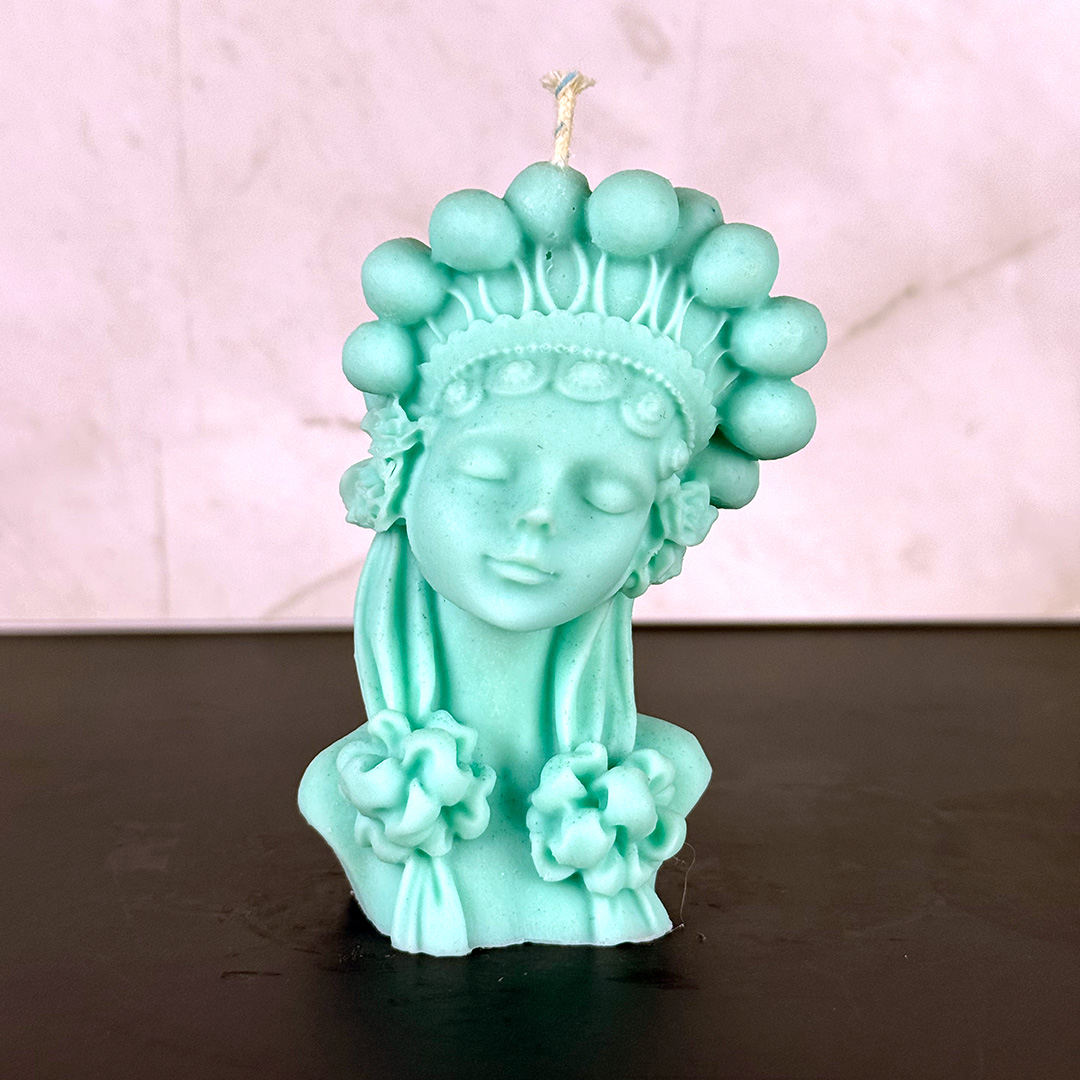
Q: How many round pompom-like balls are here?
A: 10